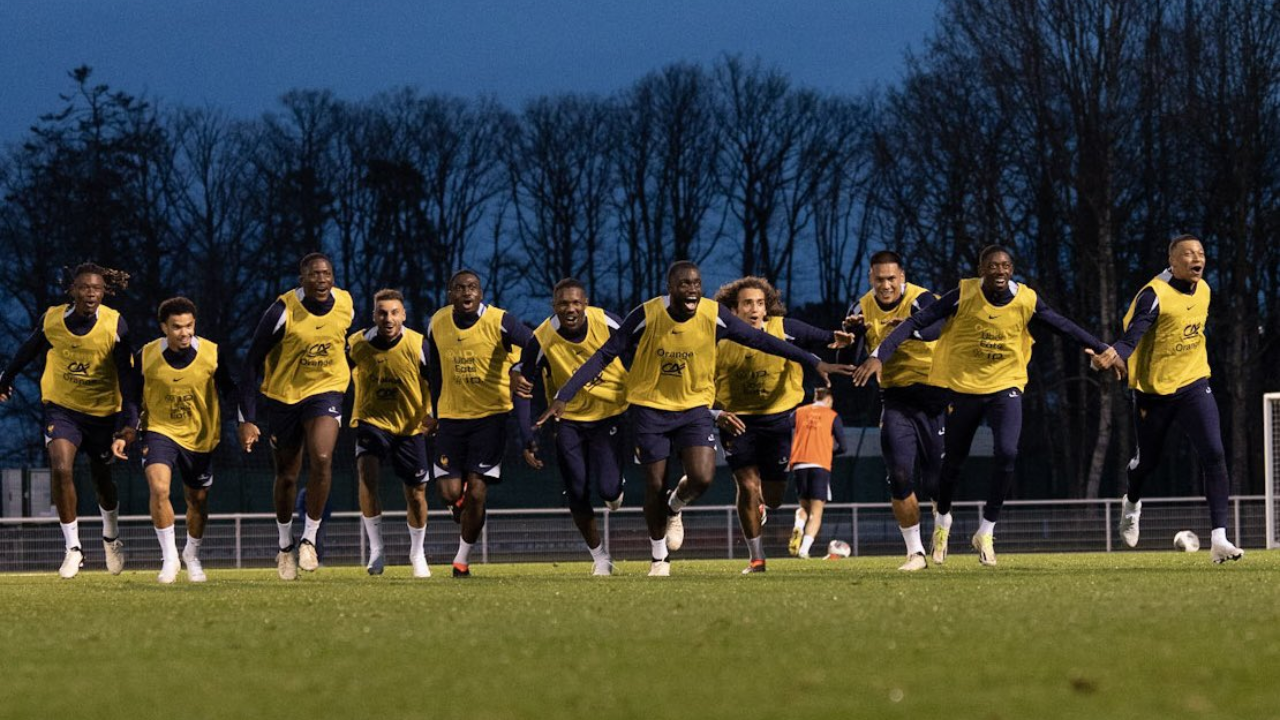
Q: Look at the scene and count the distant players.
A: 1